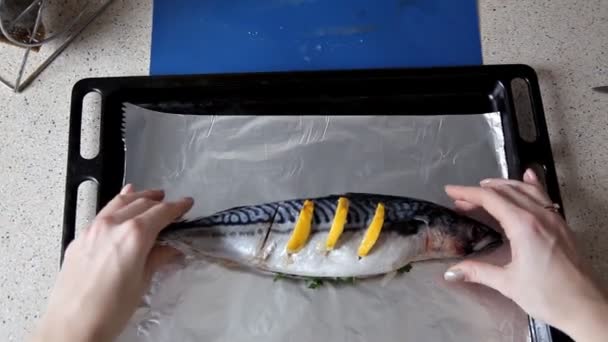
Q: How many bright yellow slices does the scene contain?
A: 3